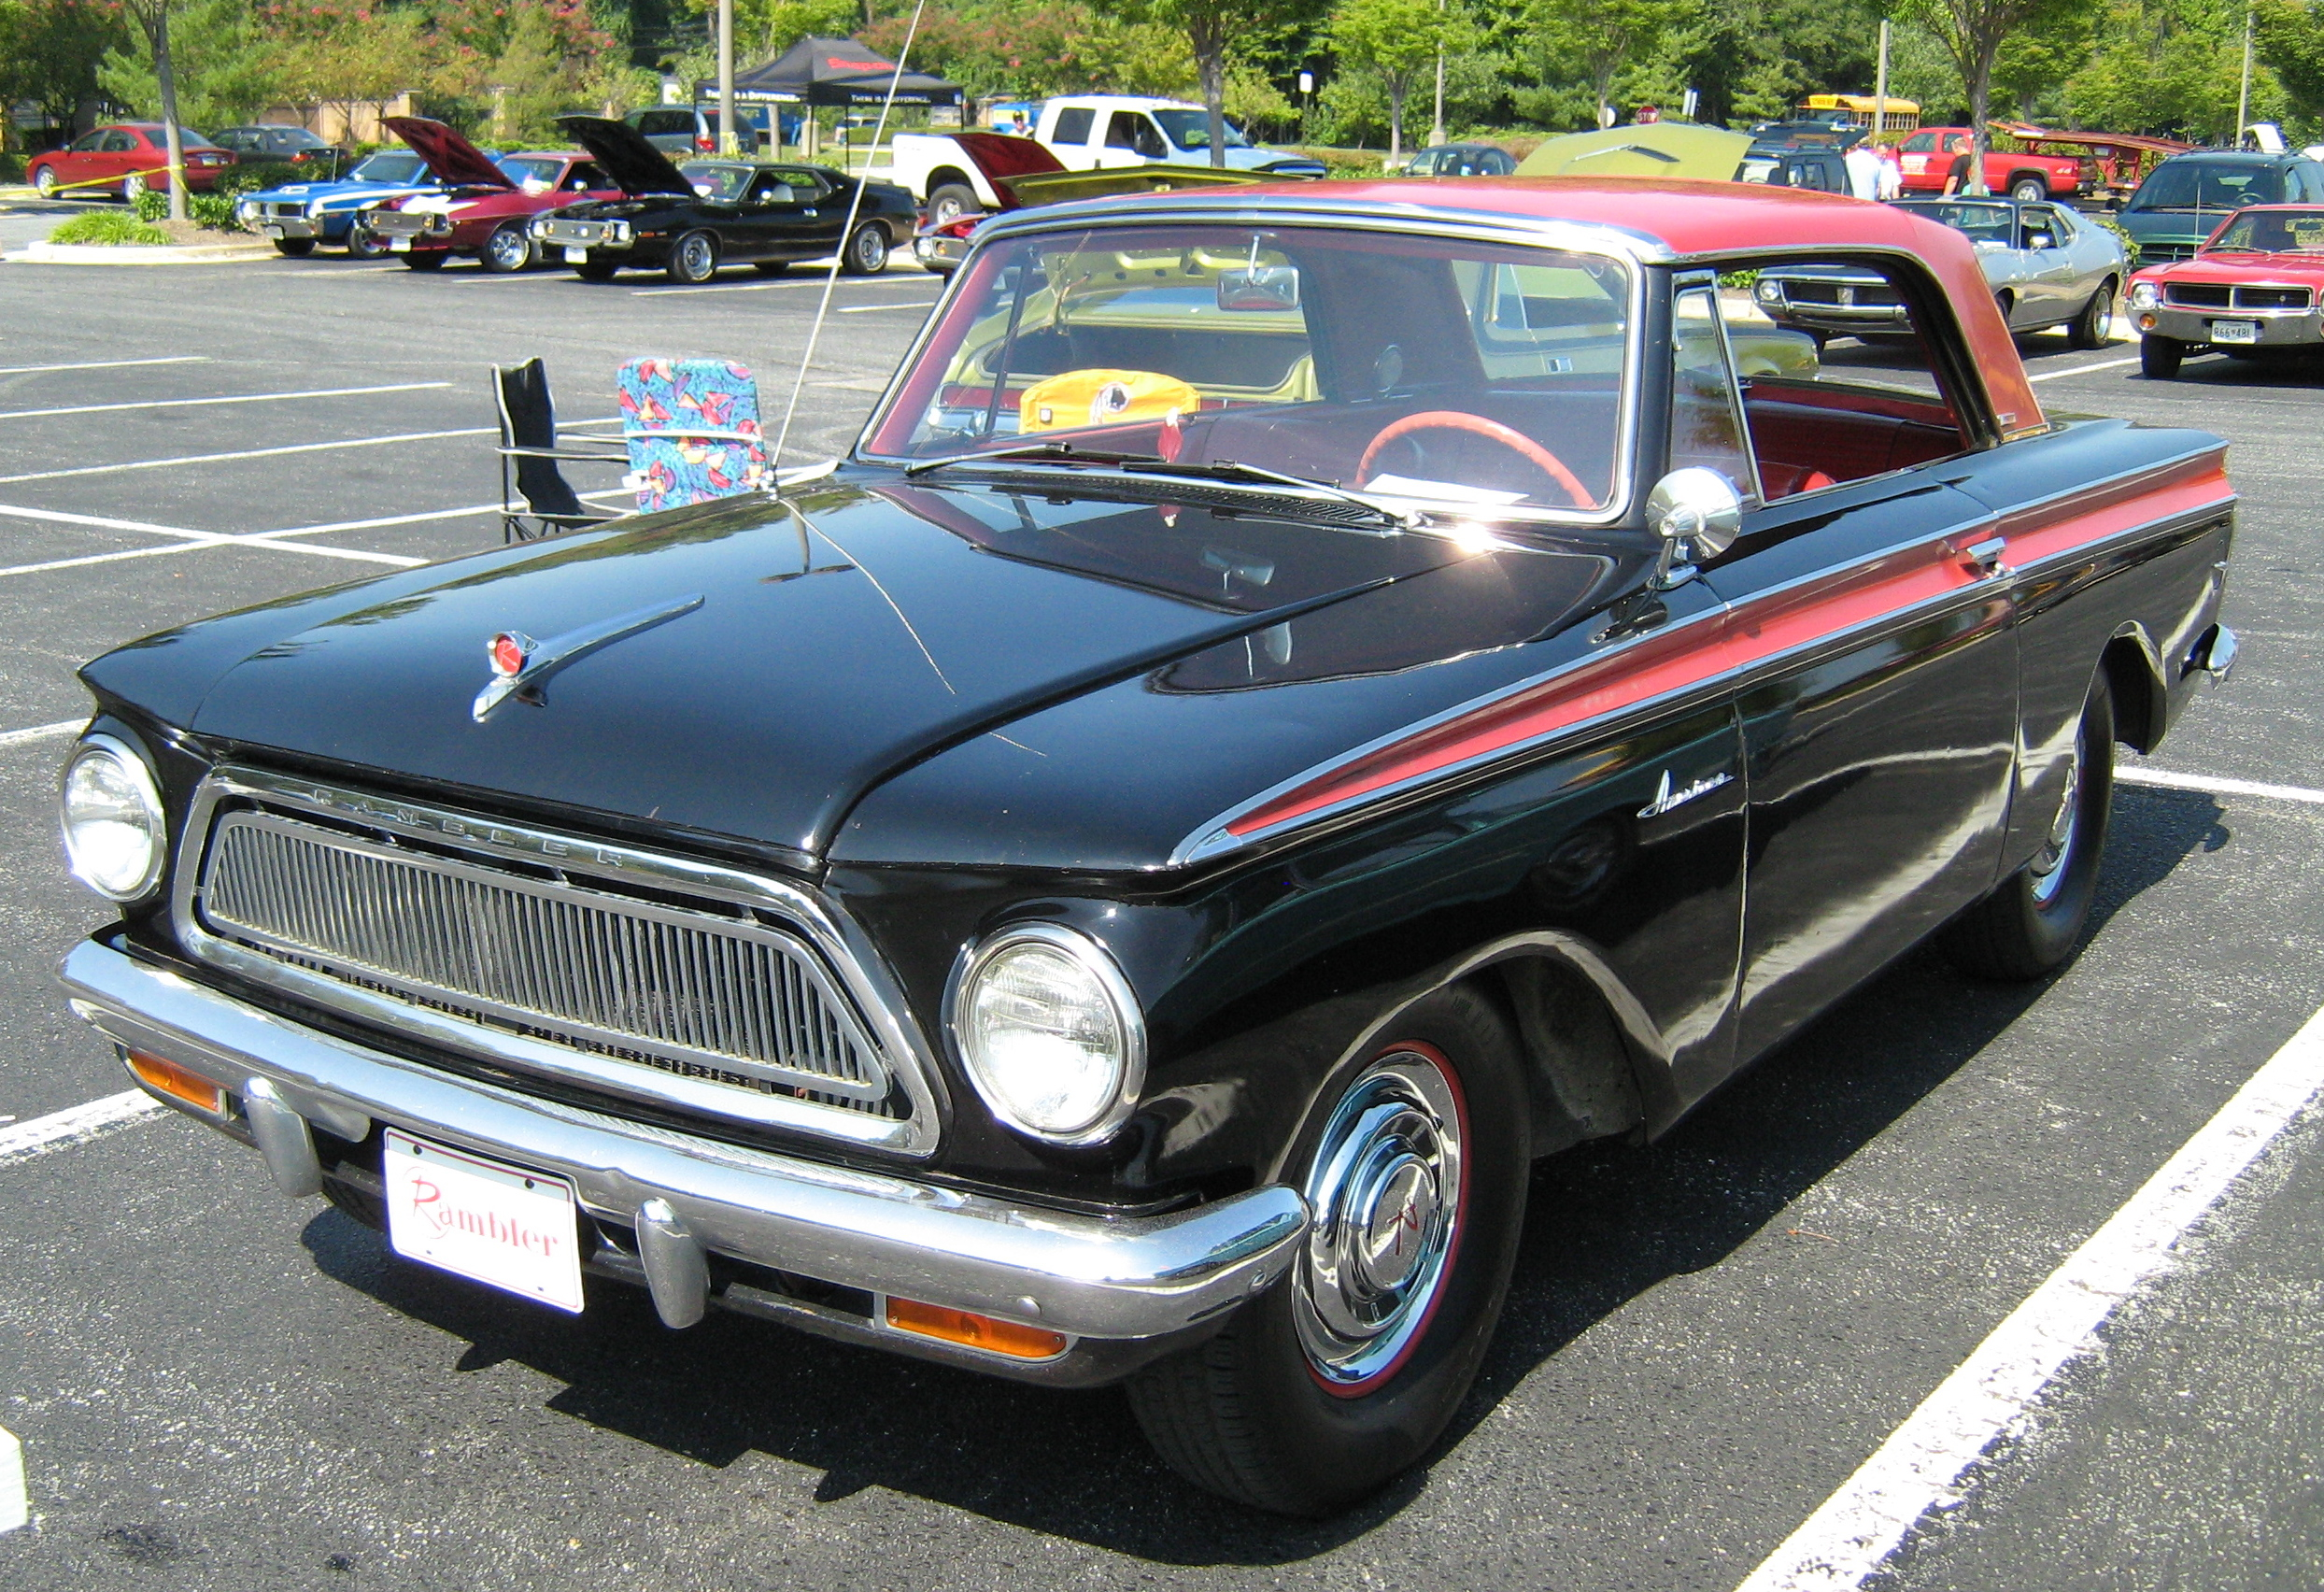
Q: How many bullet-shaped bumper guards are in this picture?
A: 2